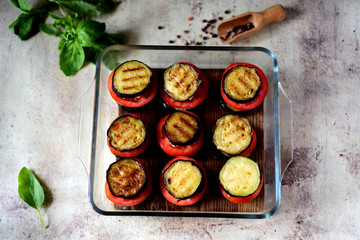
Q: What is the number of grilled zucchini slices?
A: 9